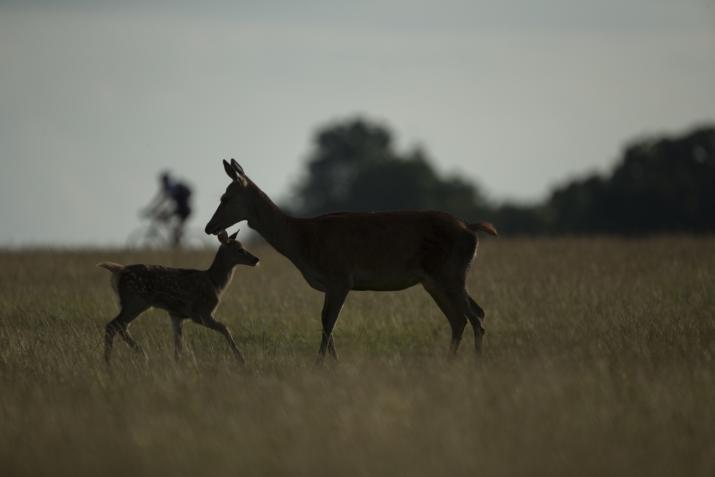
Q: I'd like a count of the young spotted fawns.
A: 1